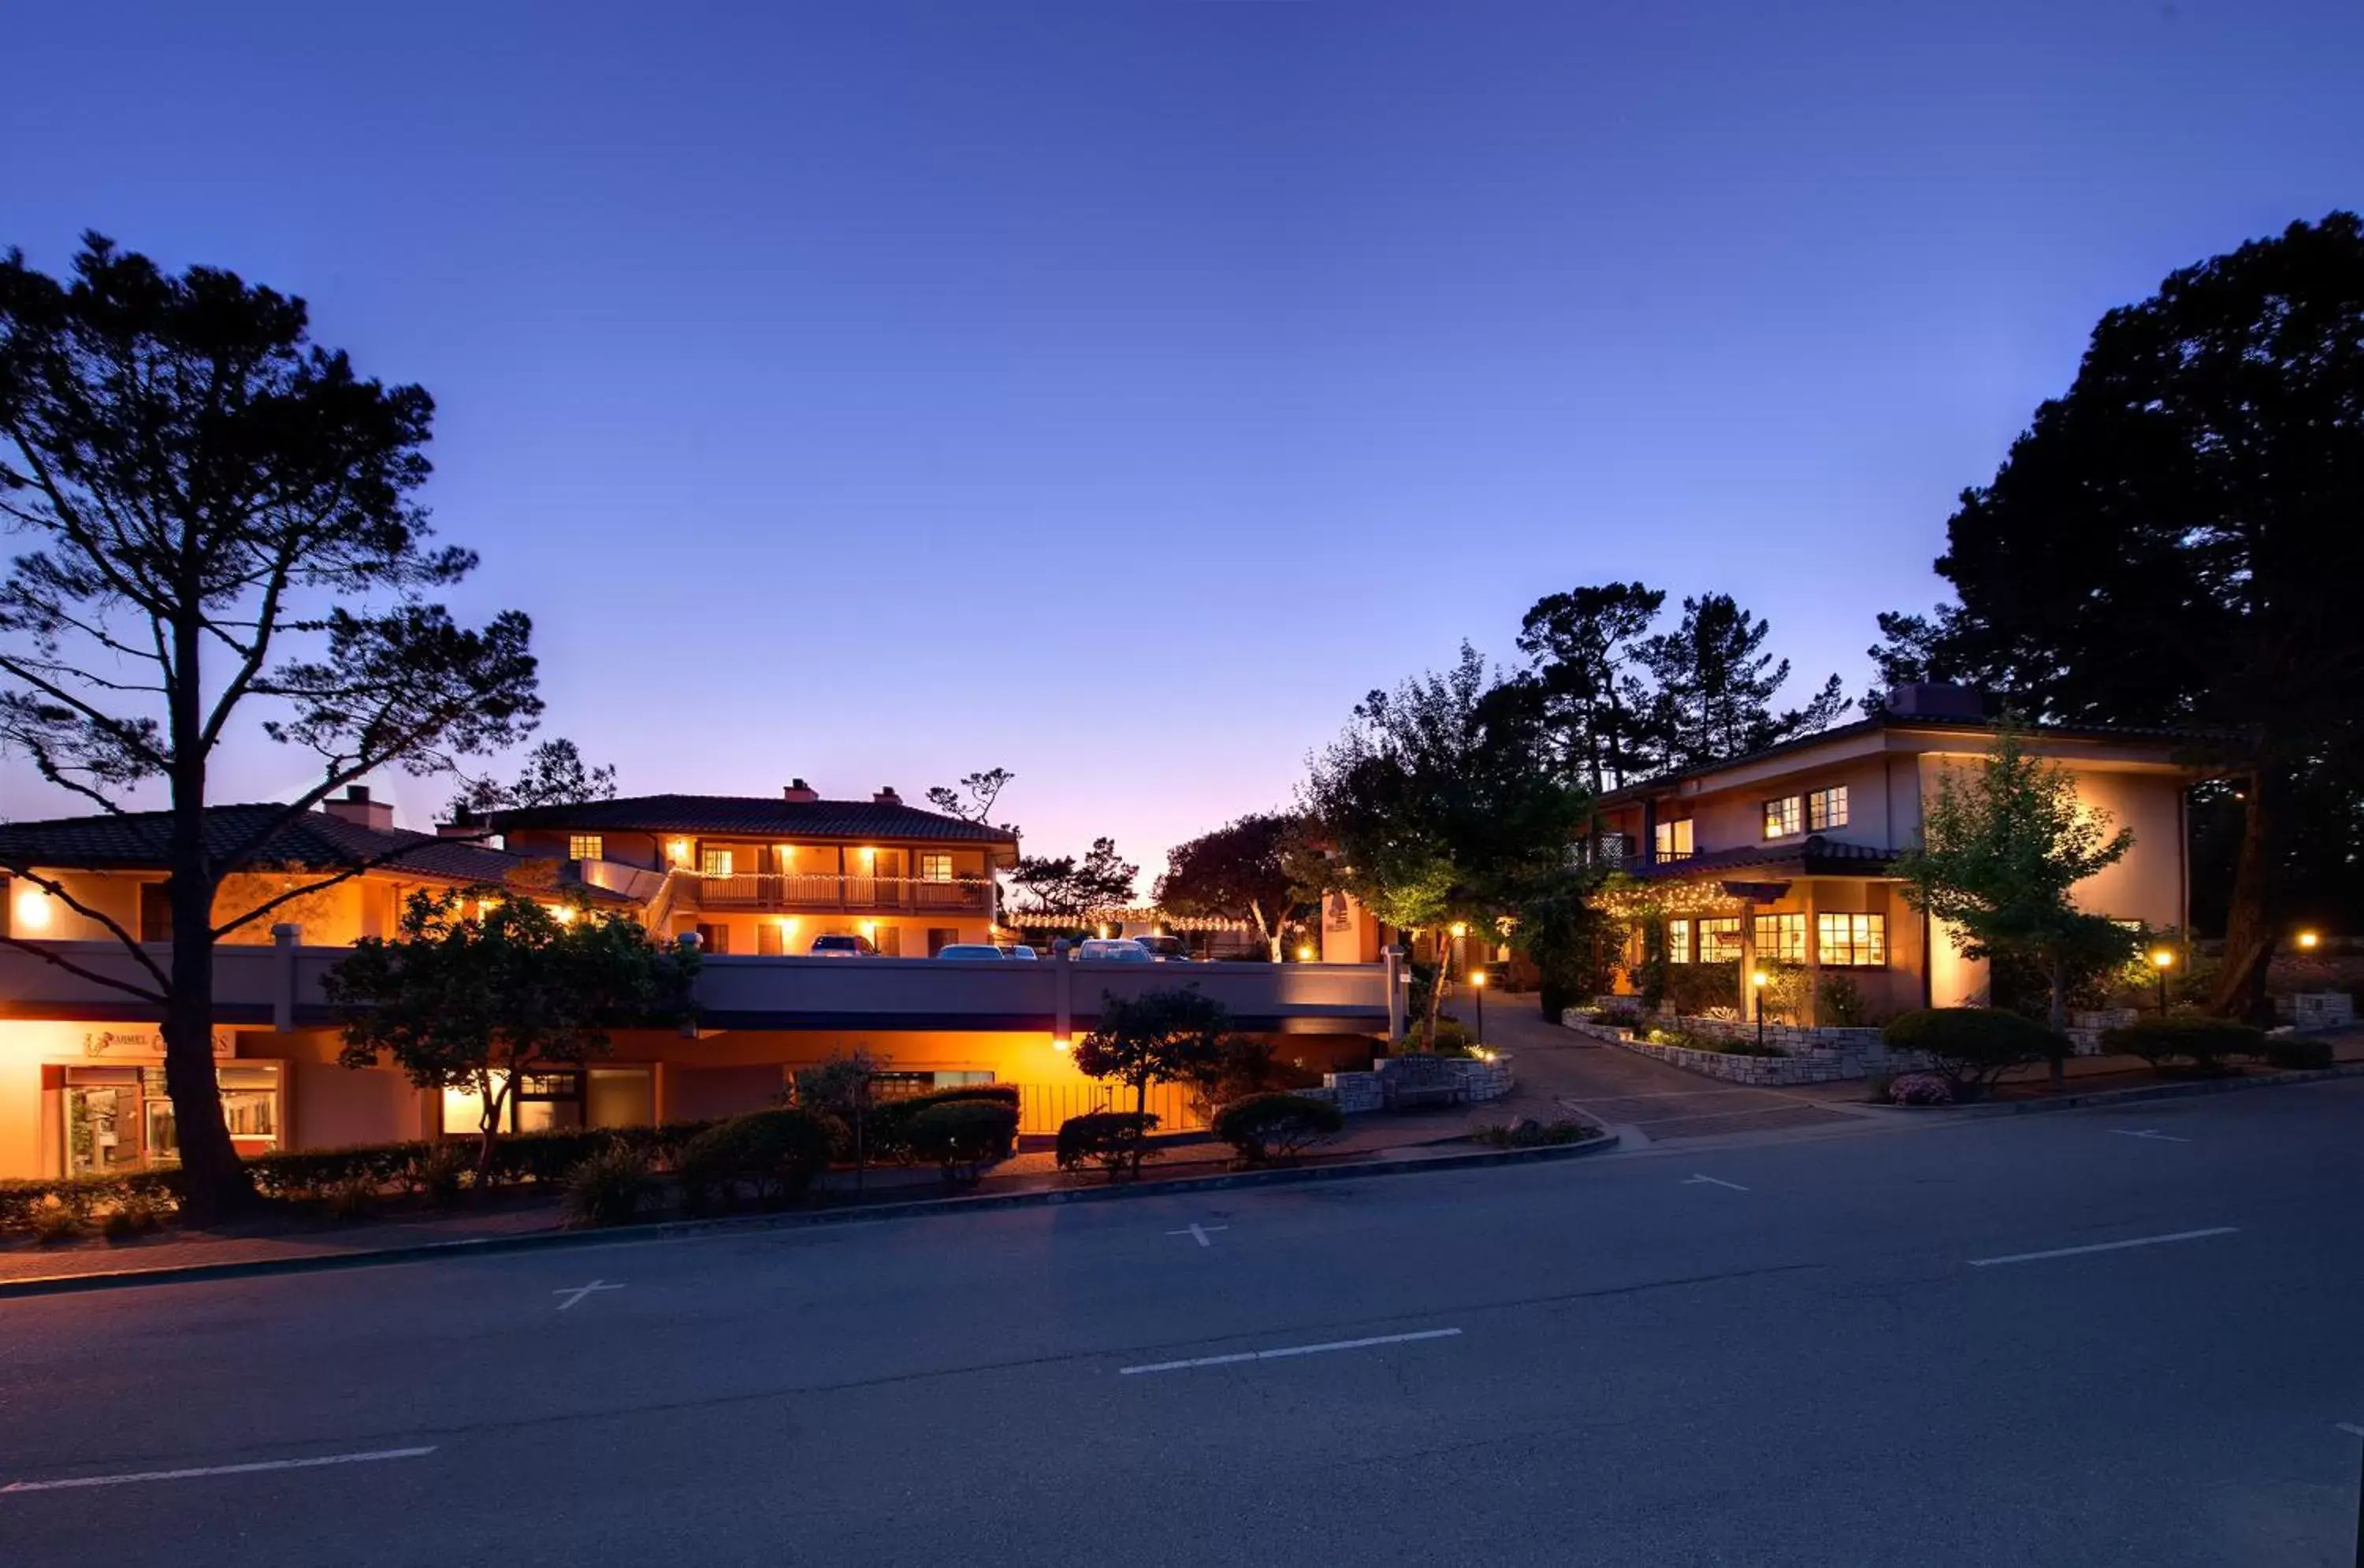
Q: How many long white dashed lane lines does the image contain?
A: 3